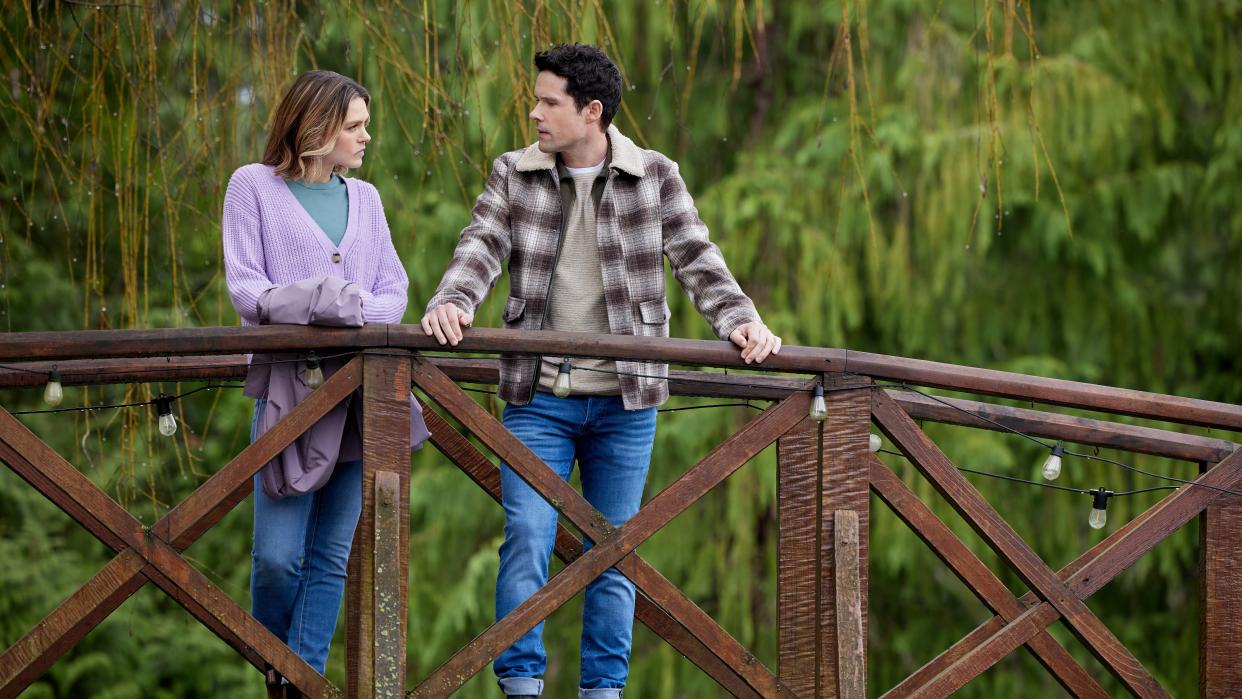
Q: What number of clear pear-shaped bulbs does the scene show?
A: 7